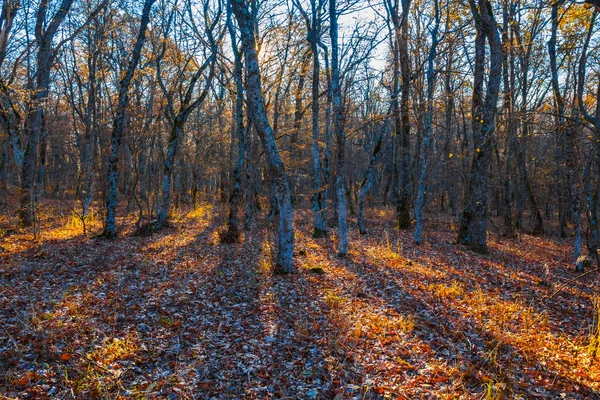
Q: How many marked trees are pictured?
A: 0